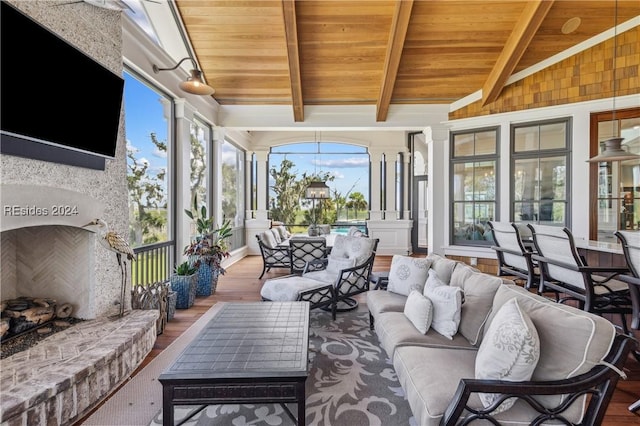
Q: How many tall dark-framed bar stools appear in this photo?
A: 3